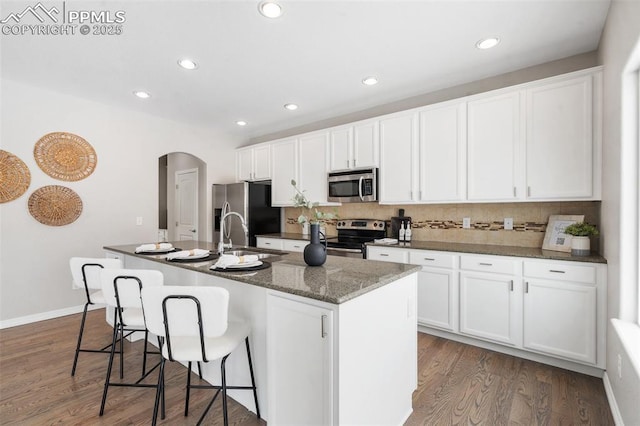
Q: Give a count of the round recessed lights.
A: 7